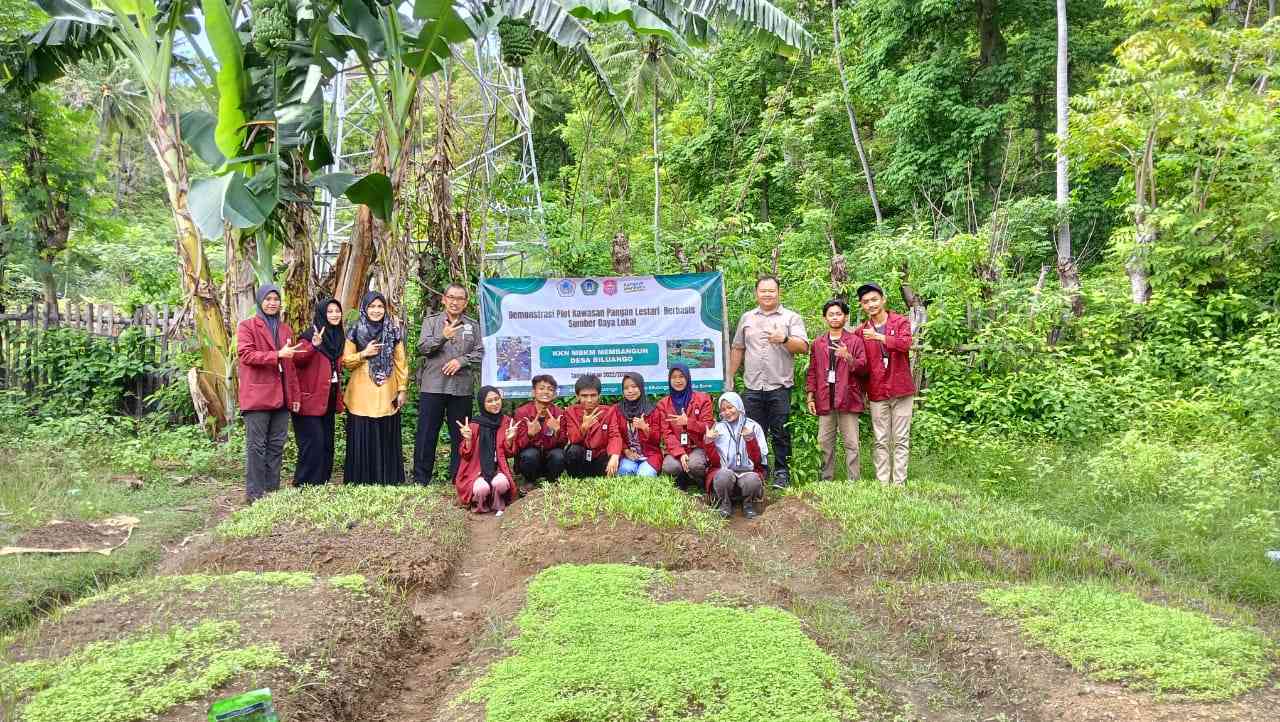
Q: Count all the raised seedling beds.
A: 6